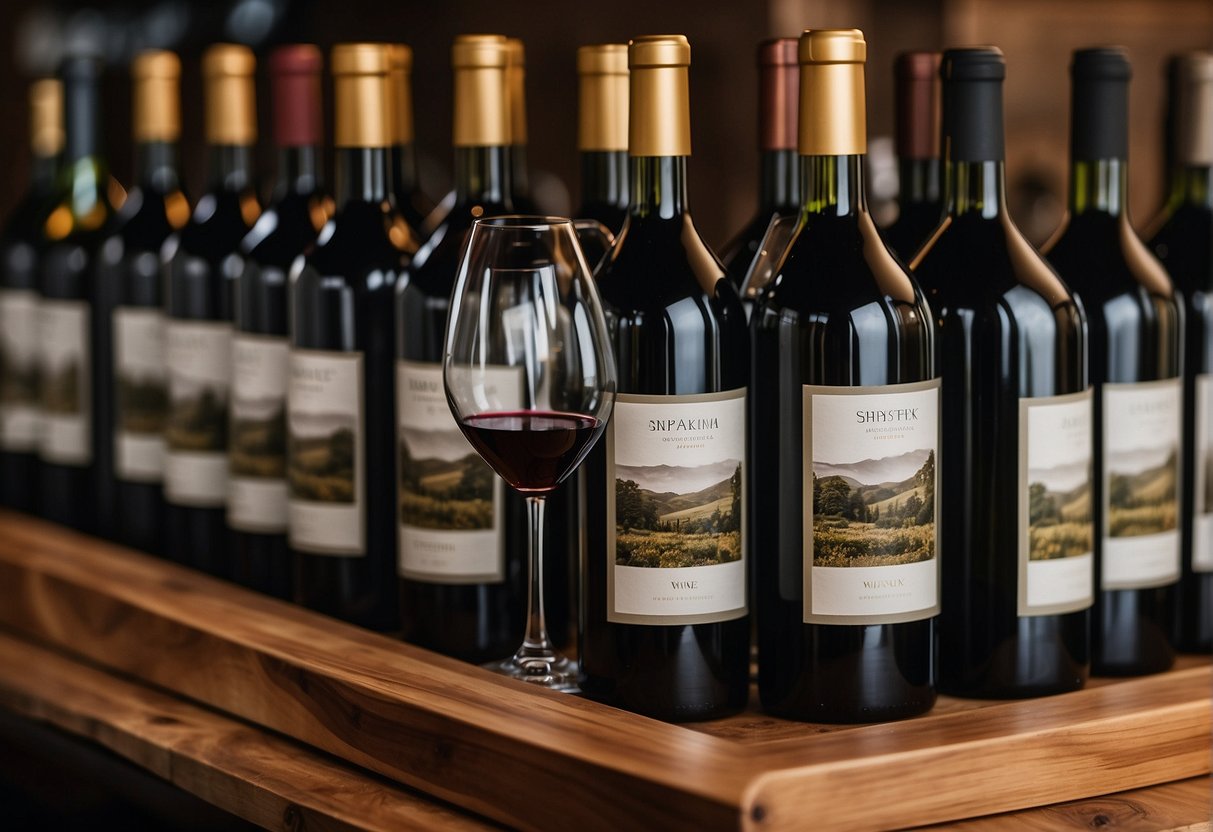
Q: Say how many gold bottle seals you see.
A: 10